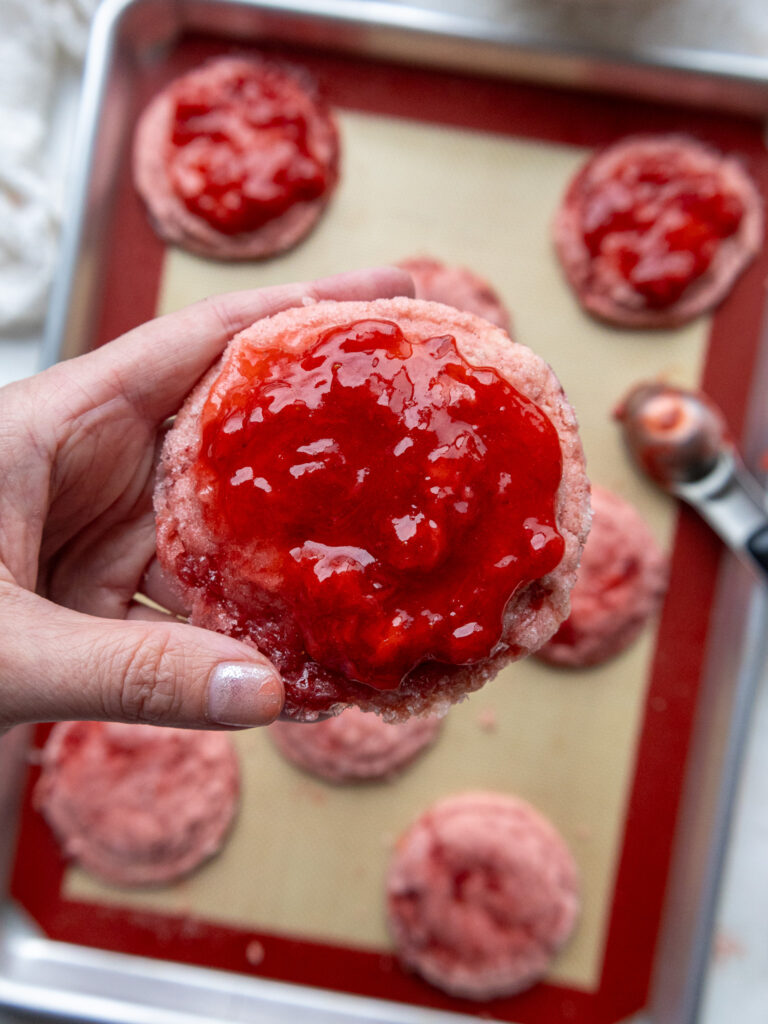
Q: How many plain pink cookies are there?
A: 5